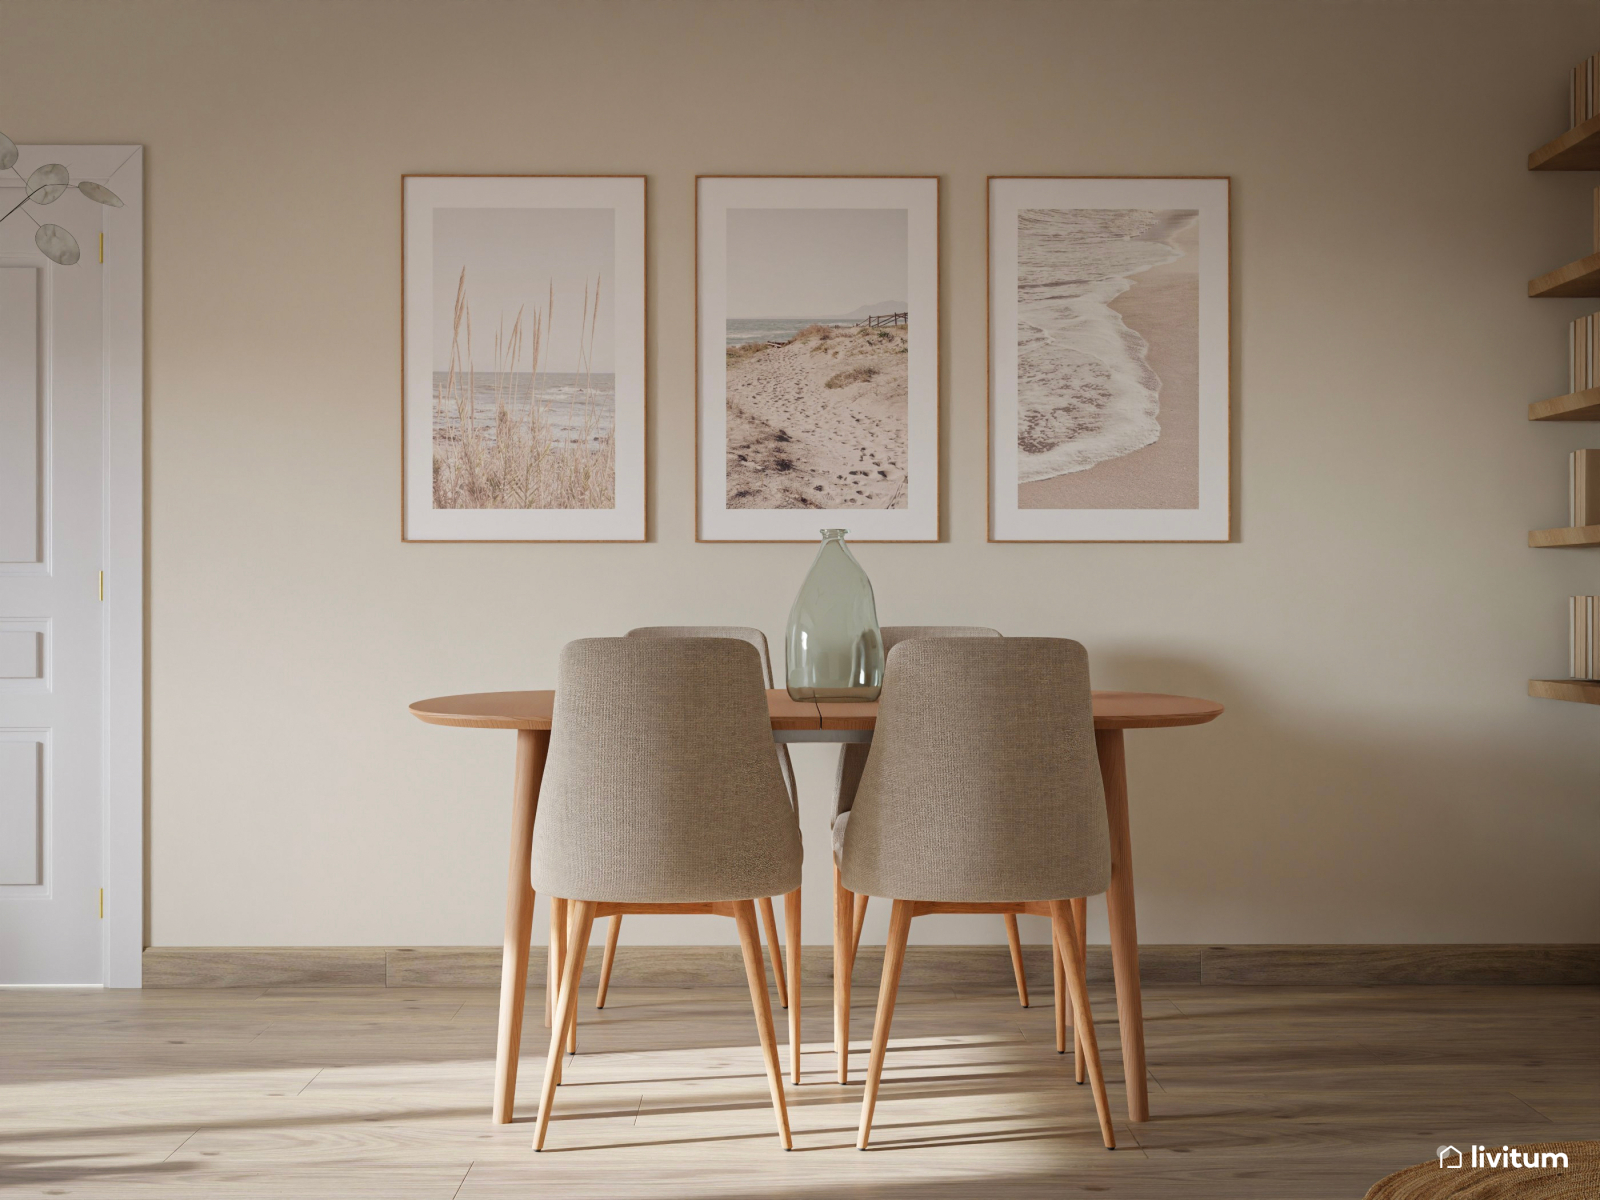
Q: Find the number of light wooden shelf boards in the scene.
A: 5